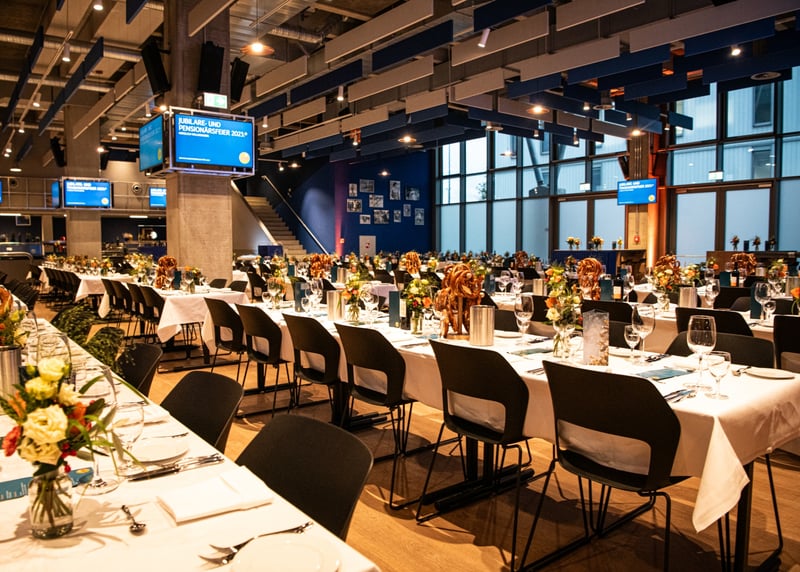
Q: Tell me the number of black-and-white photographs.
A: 11